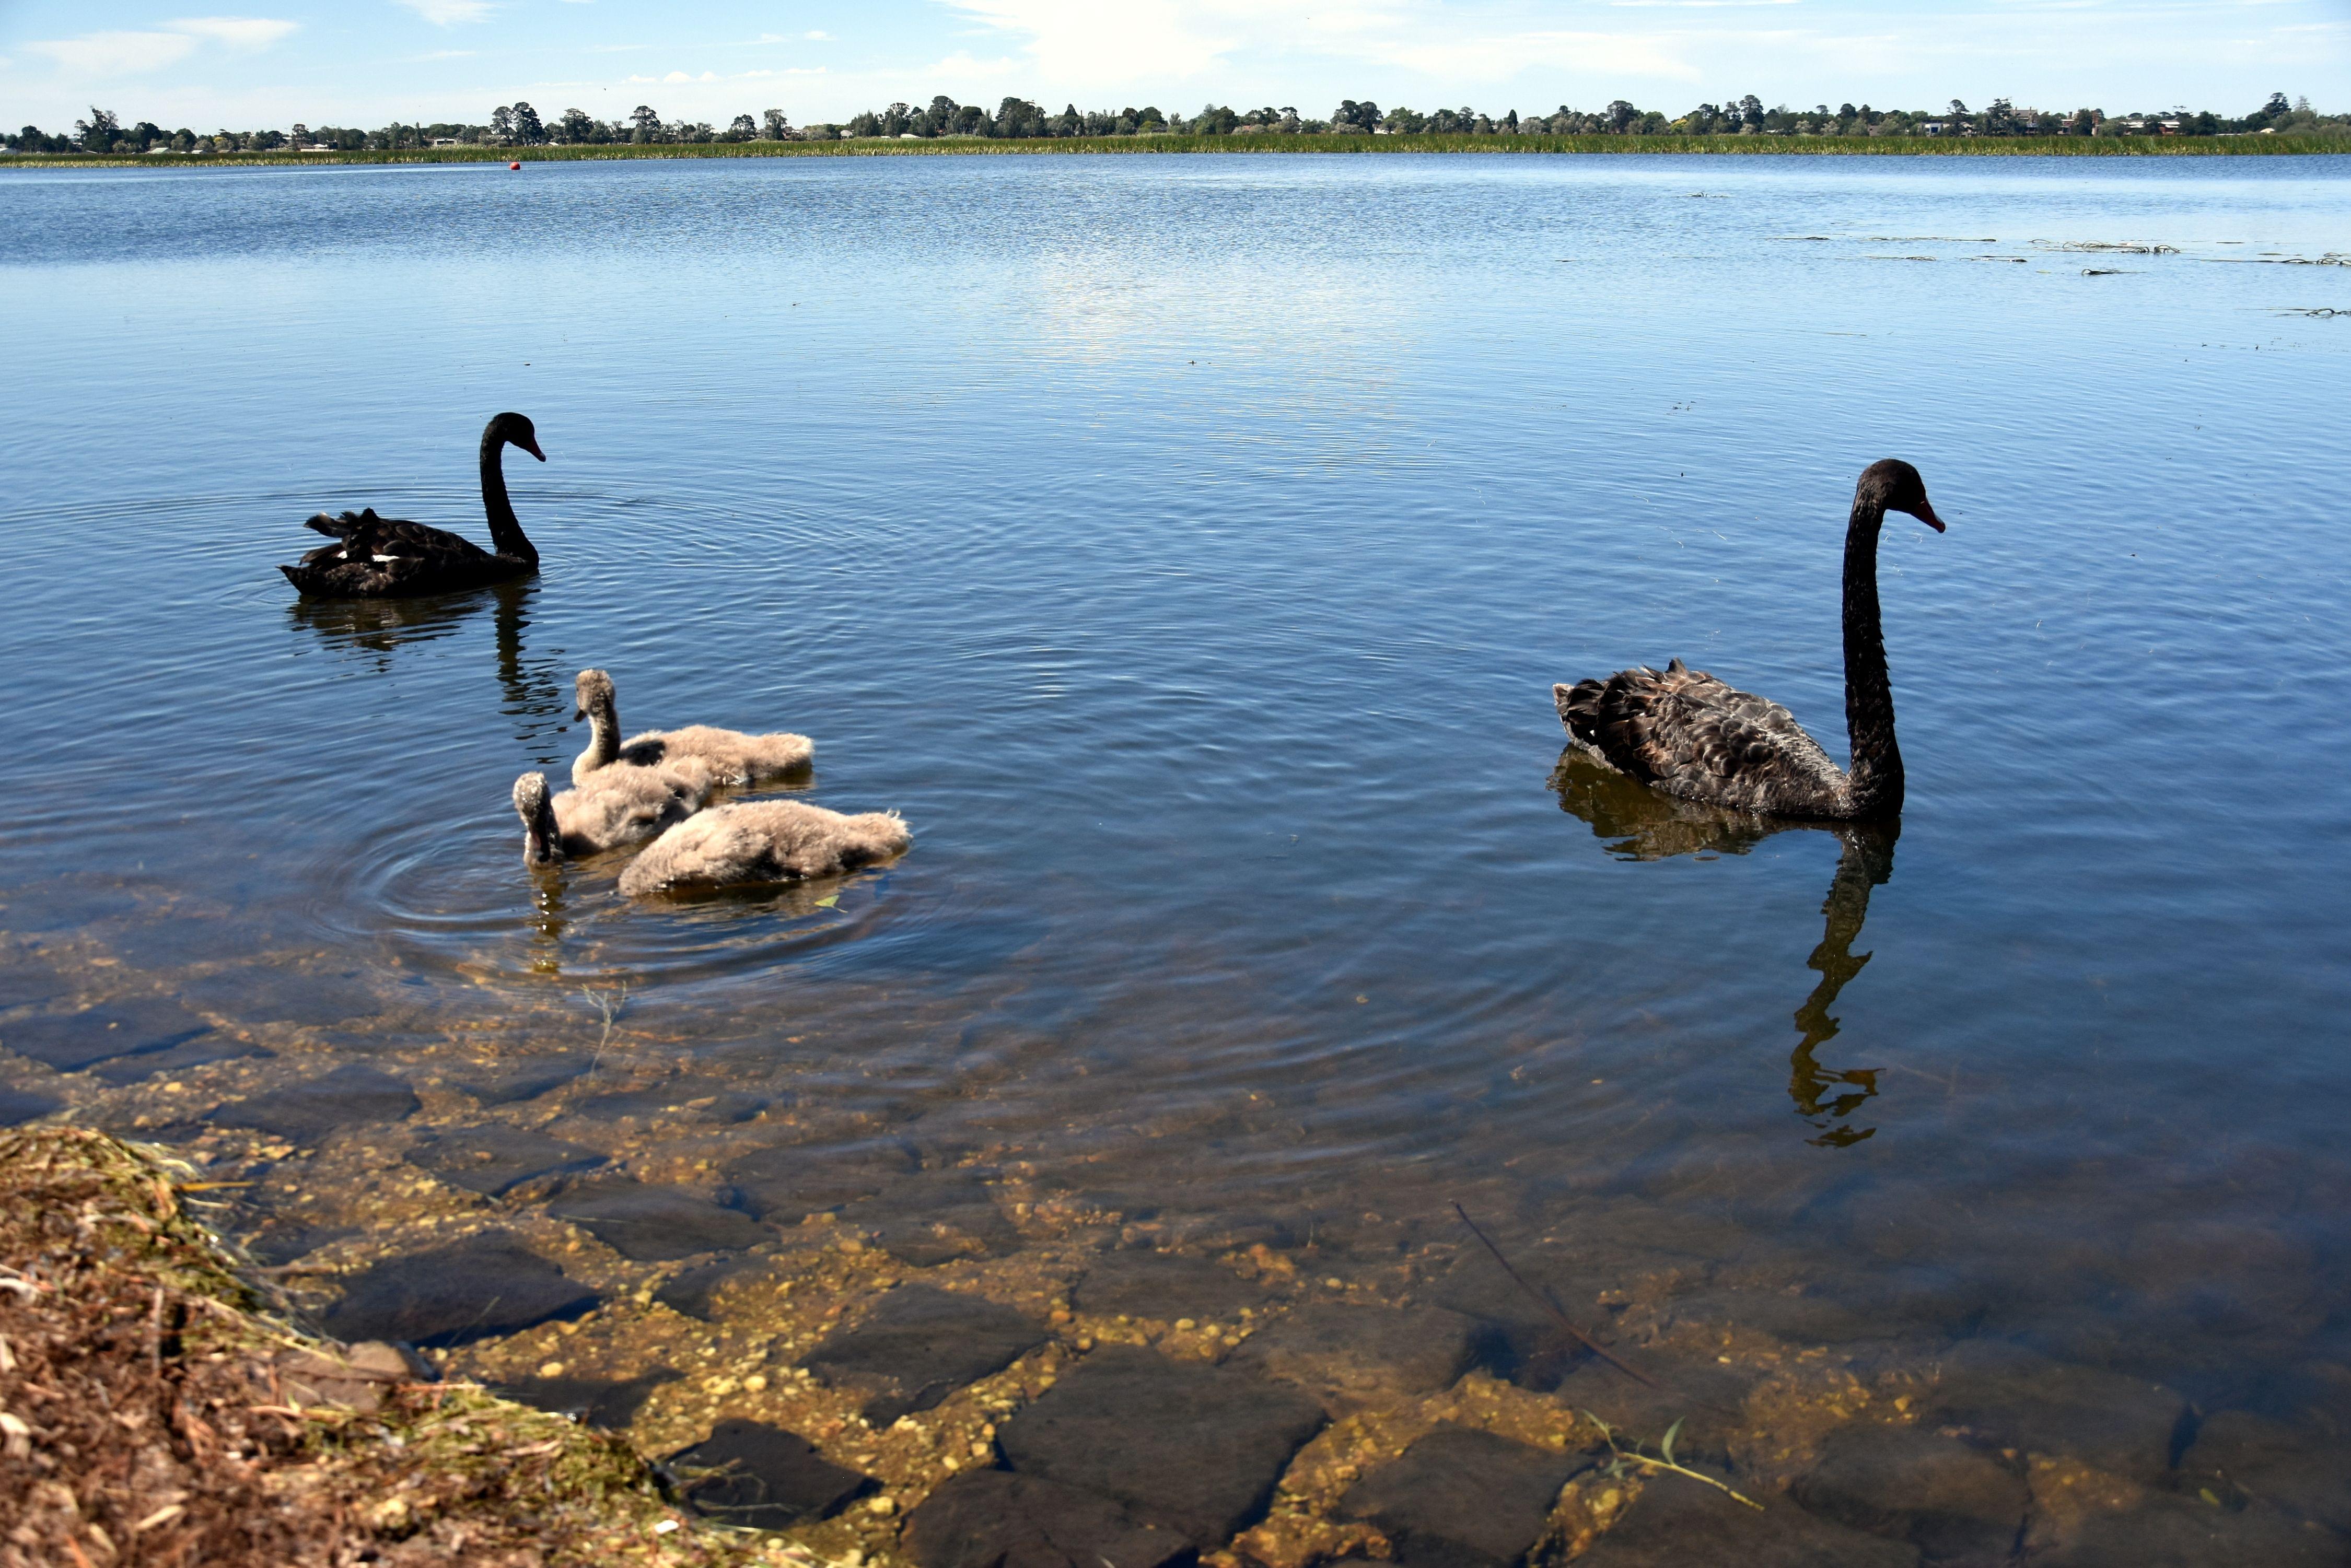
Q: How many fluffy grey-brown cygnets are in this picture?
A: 3